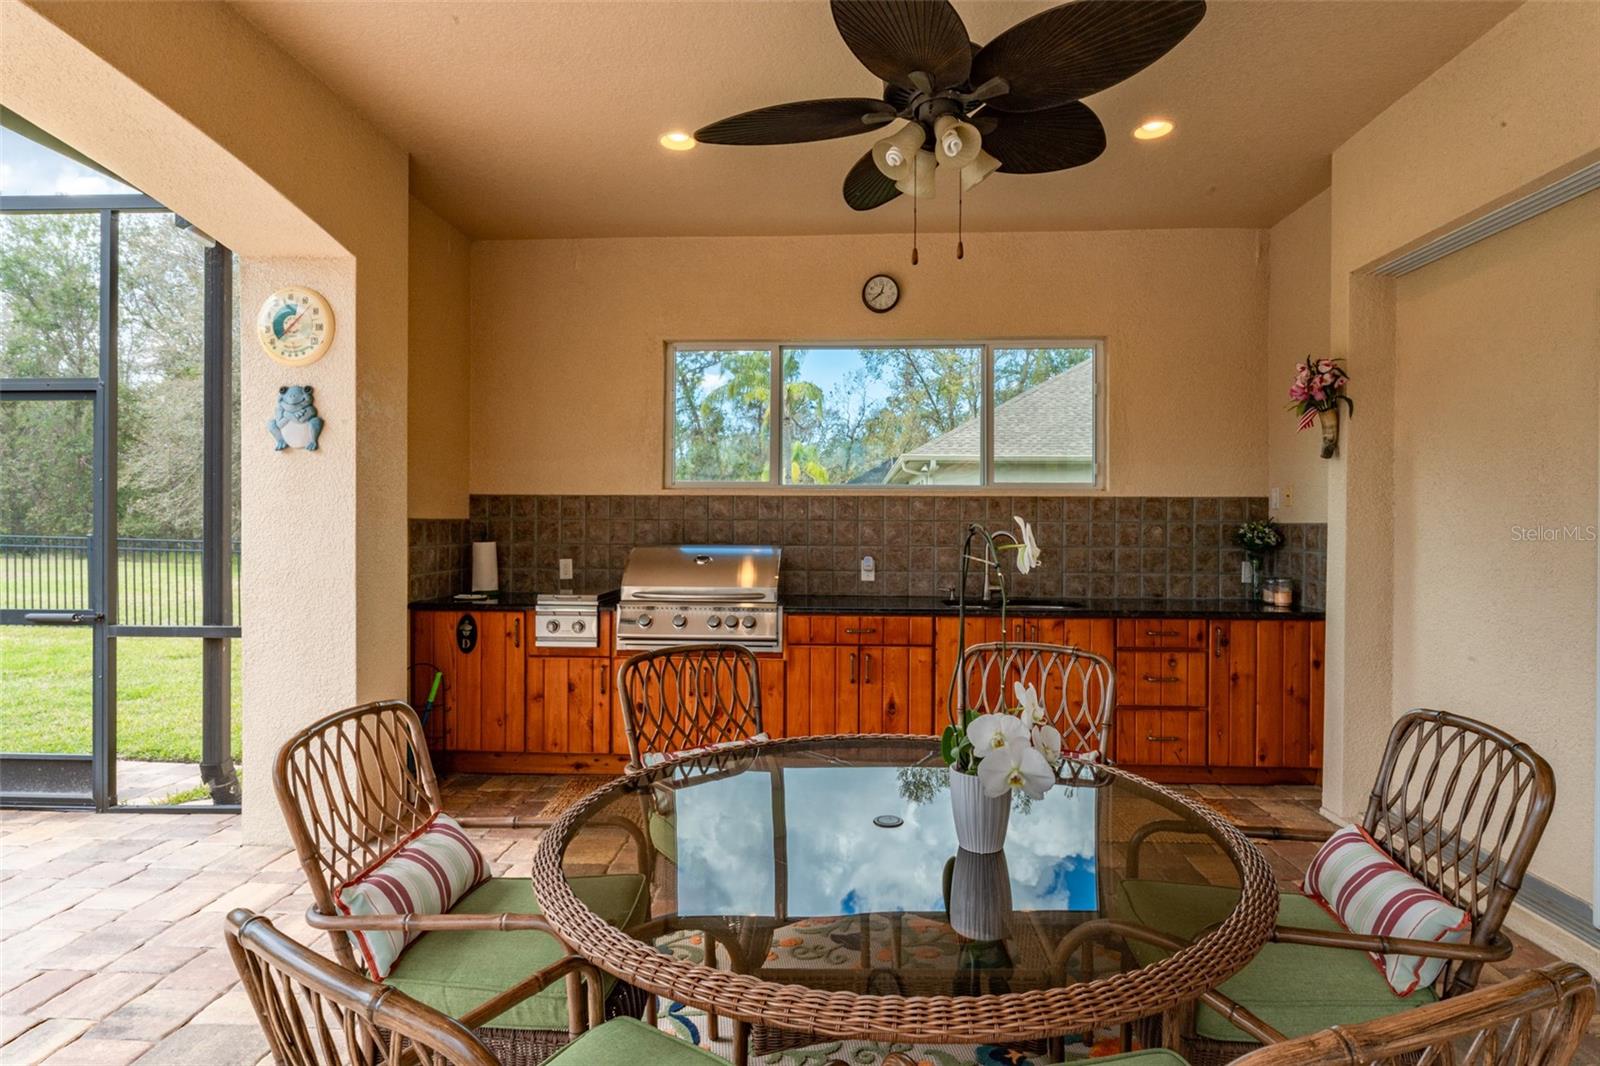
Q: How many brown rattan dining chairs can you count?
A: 6